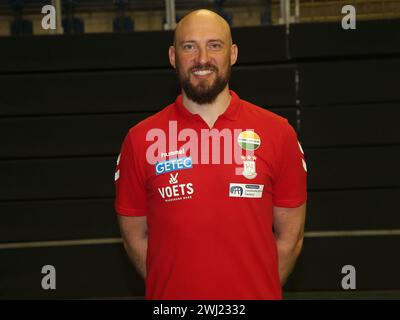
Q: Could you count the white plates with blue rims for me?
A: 0